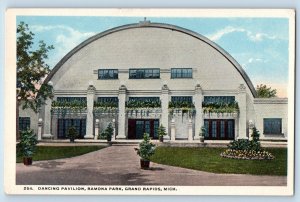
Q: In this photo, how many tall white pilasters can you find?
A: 6